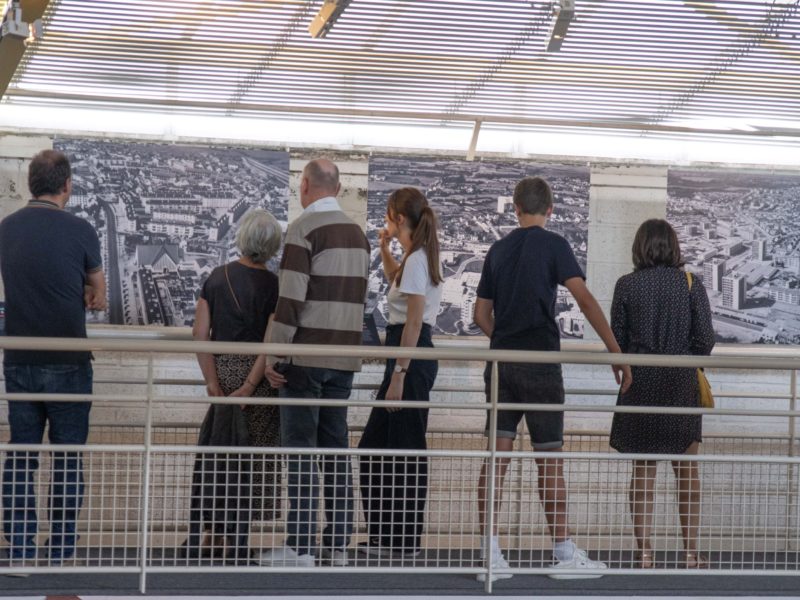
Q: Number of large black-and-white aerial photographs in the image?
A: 3